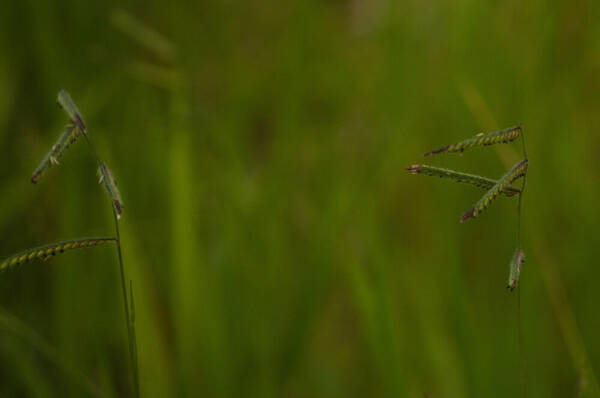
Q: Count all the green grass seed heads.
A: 8